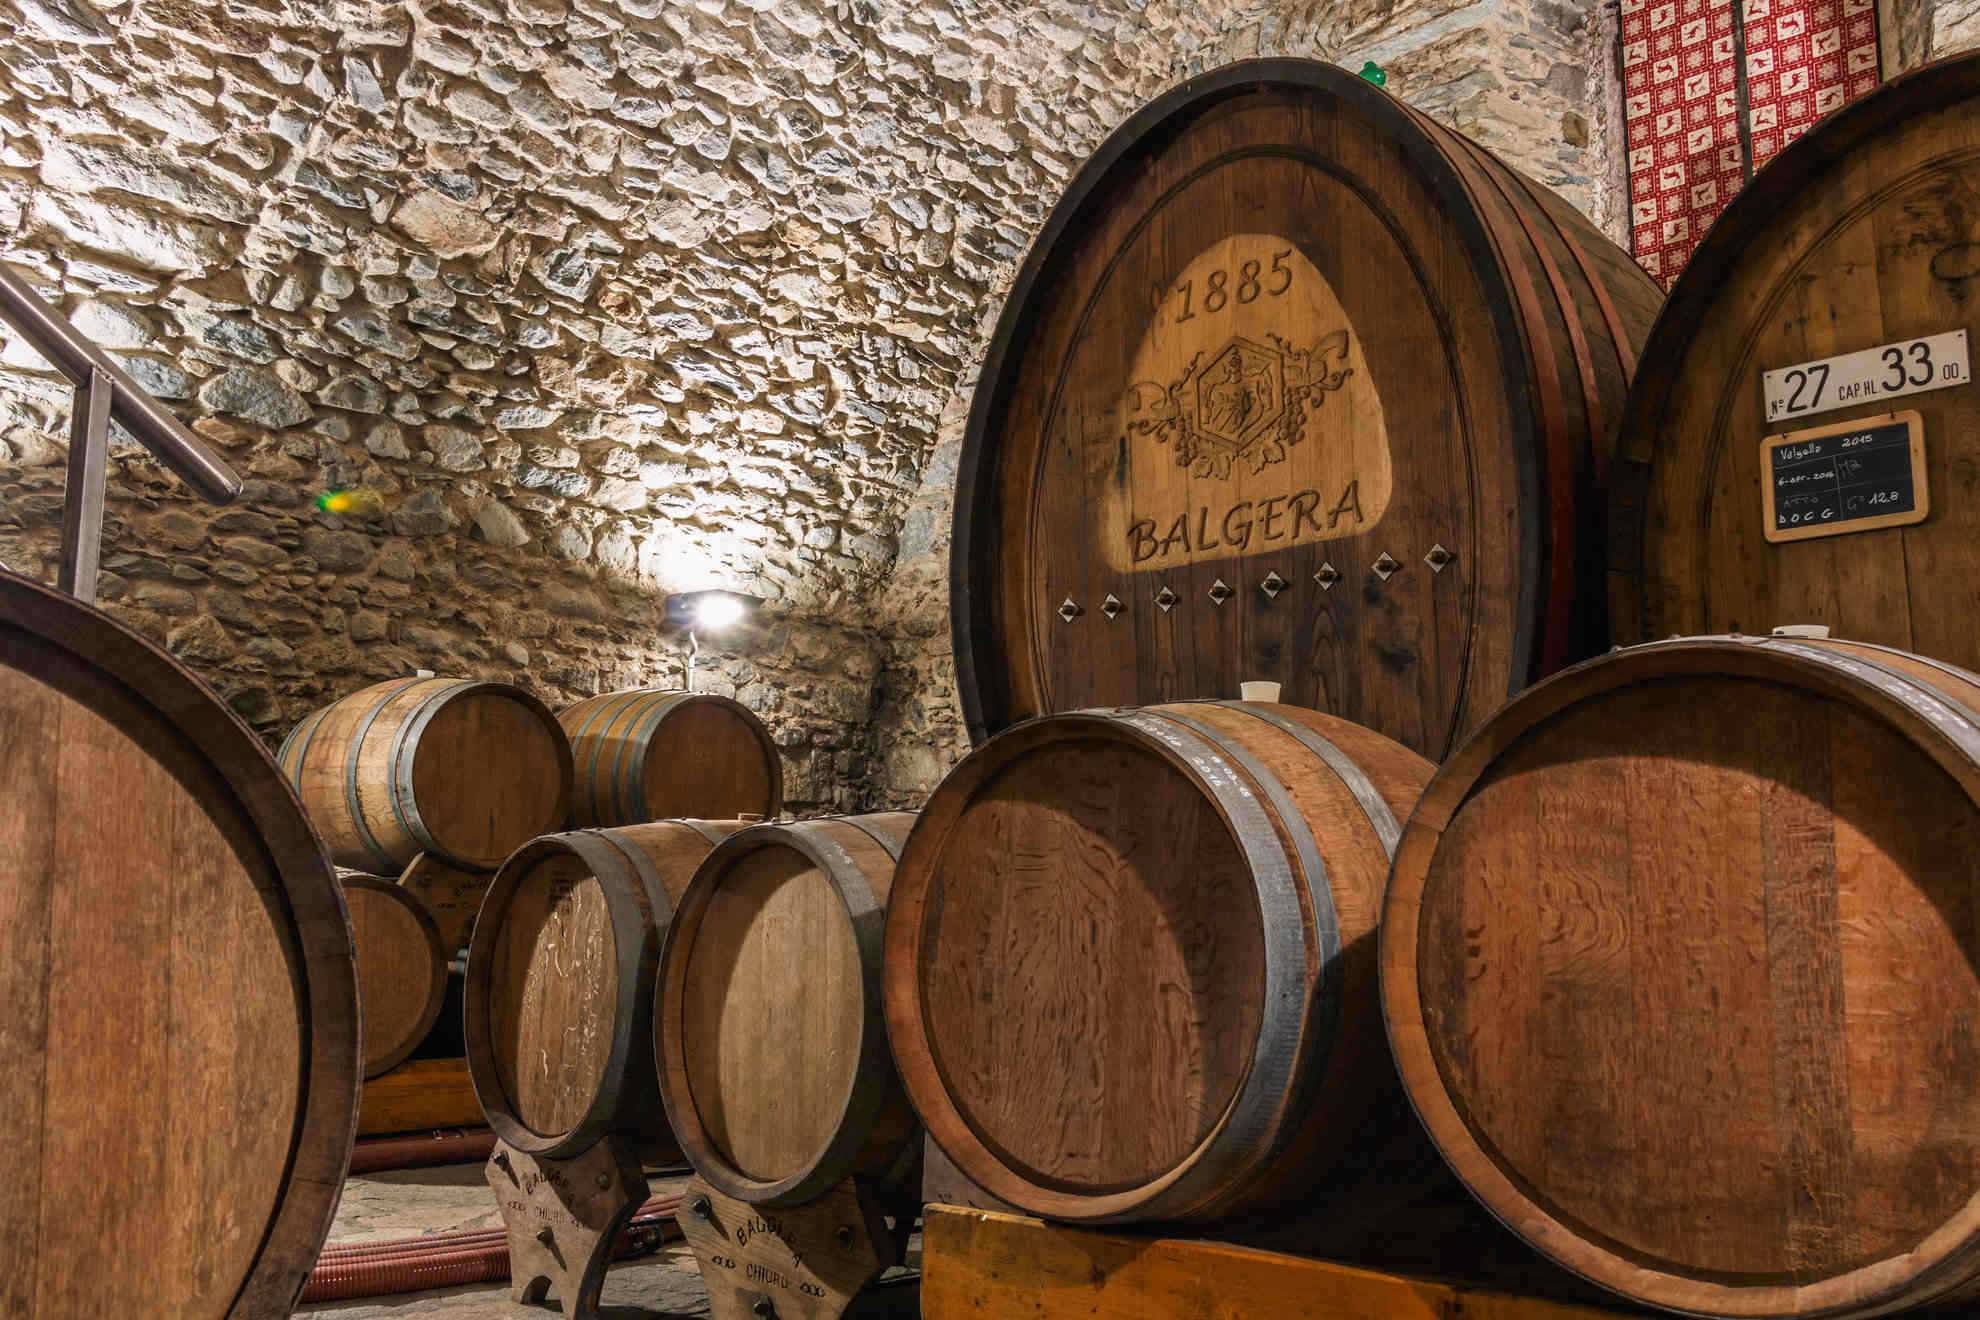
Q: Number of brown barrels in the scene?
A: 10